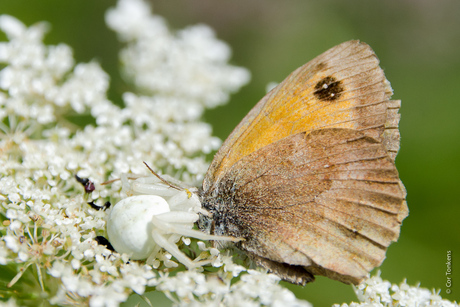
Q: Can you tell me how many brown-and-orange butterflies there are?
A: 1